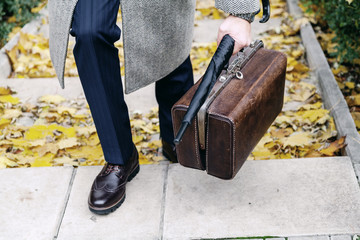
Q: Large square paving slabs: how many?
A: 3